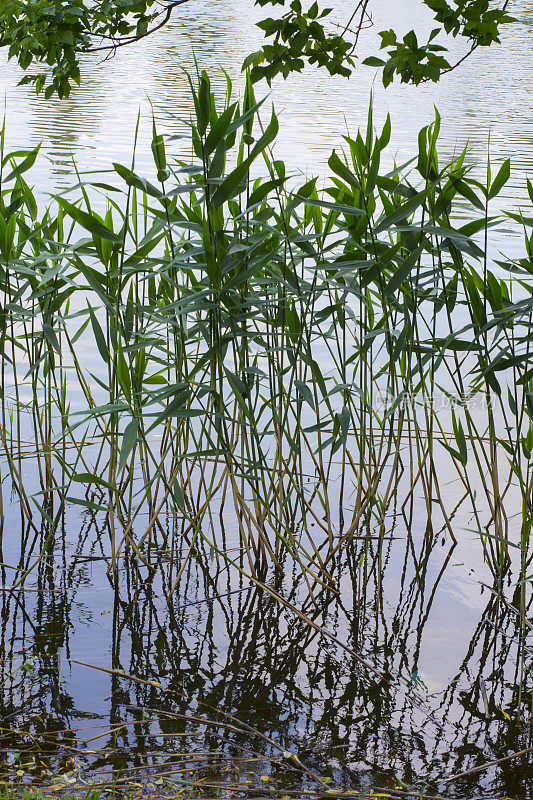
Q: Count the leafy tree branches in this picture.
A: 3